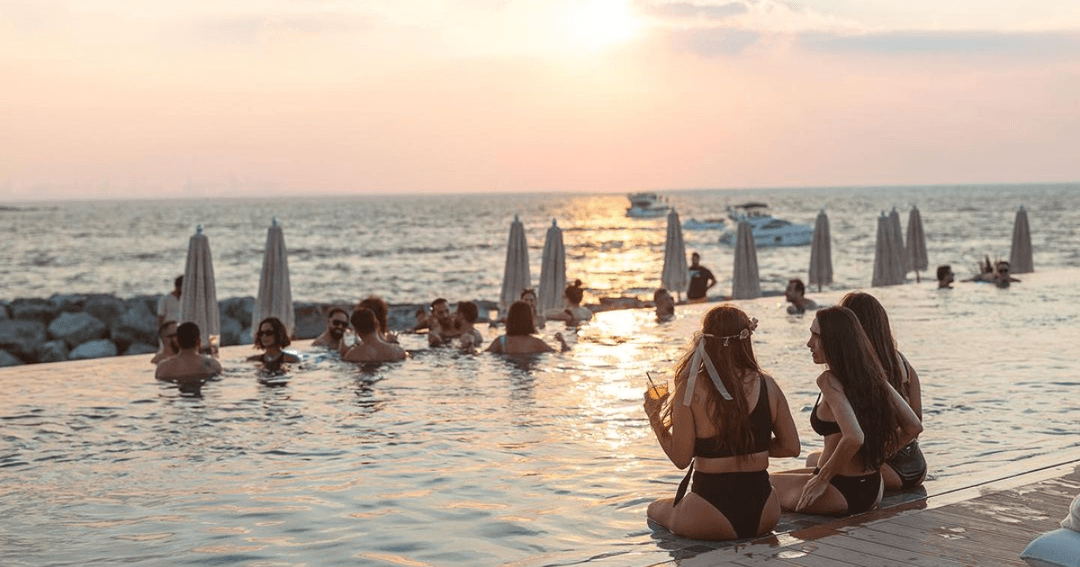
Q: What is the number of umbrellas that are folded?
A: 11